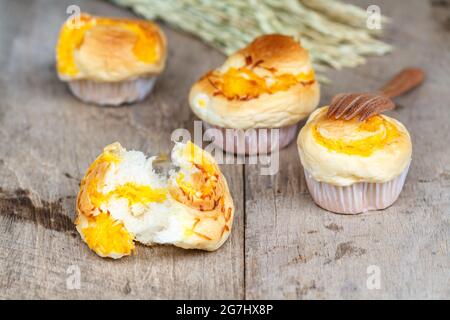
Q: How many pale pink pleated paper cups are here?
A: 3